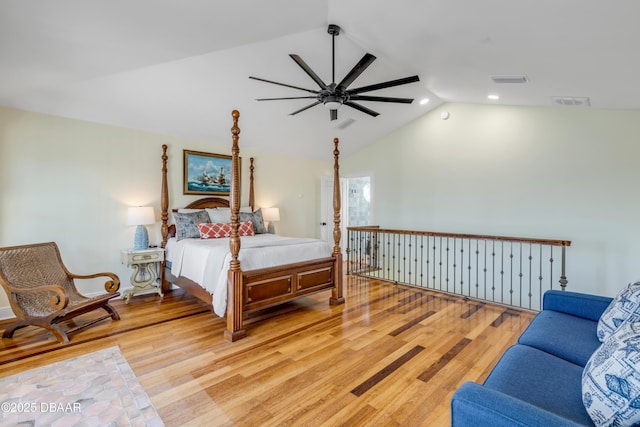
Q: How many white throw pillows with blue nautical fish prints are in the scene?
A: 2